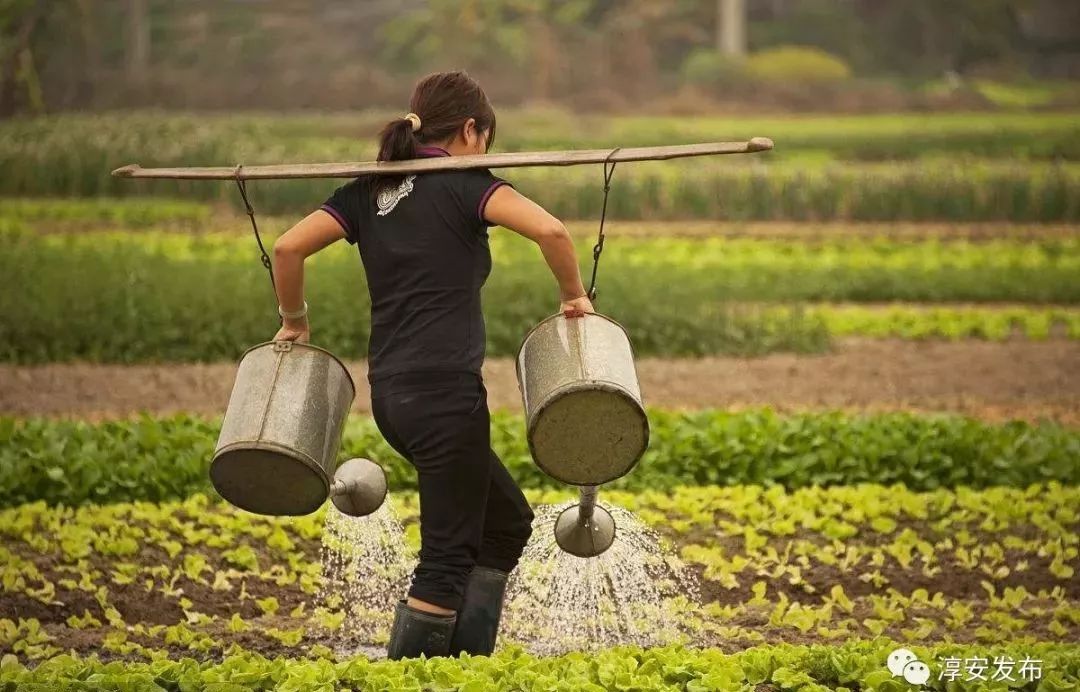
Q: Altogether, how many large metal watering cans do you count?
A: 2